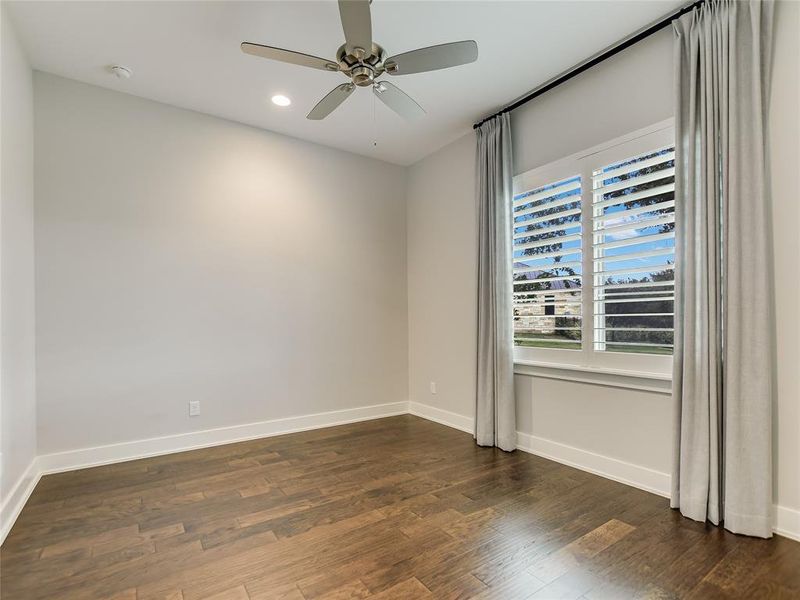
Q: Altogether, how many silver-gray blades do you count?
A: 5